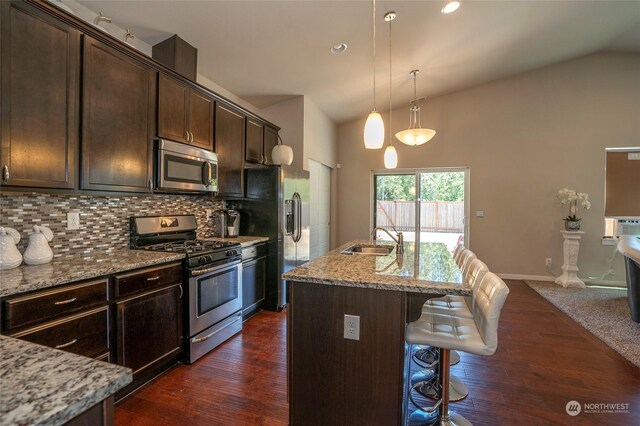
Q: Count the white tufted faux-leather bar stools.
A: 4